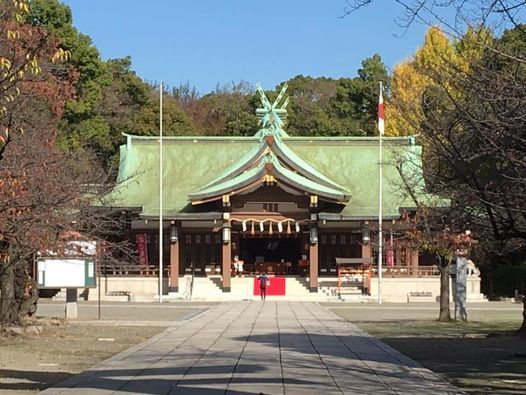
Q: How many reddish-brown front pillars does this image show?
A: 4